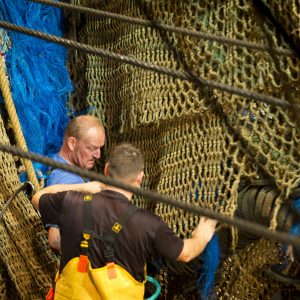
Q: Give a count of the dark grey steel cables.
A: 3